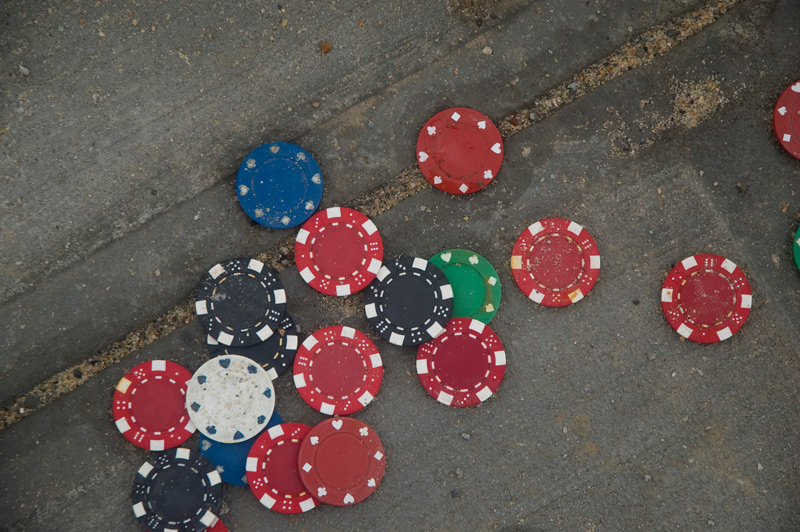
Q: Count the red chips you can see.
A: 11